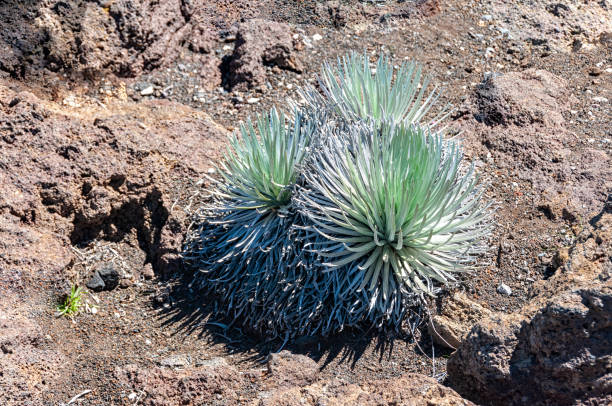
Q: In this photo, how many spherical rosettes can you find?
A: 3